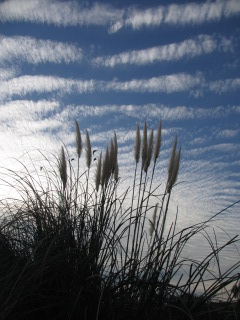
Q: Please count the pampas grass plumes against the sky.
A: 14